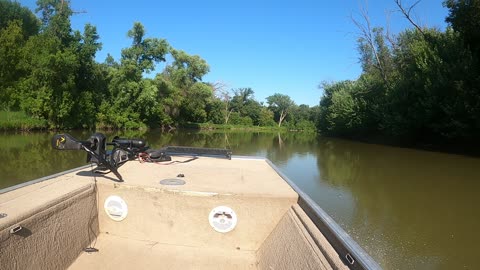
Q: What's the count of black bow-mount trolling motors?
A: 1